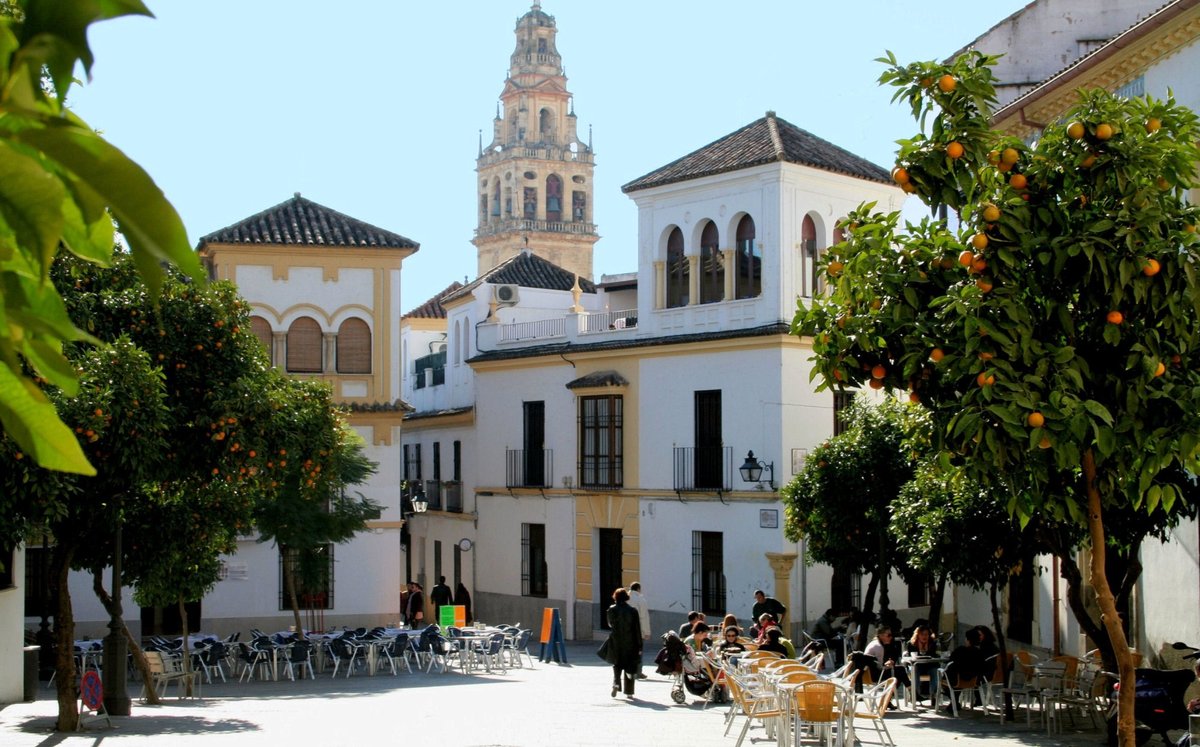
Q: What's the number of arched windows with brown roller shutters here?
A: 3